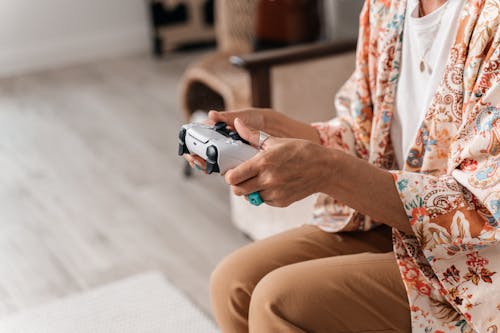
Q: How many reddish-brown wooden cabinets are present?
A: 1